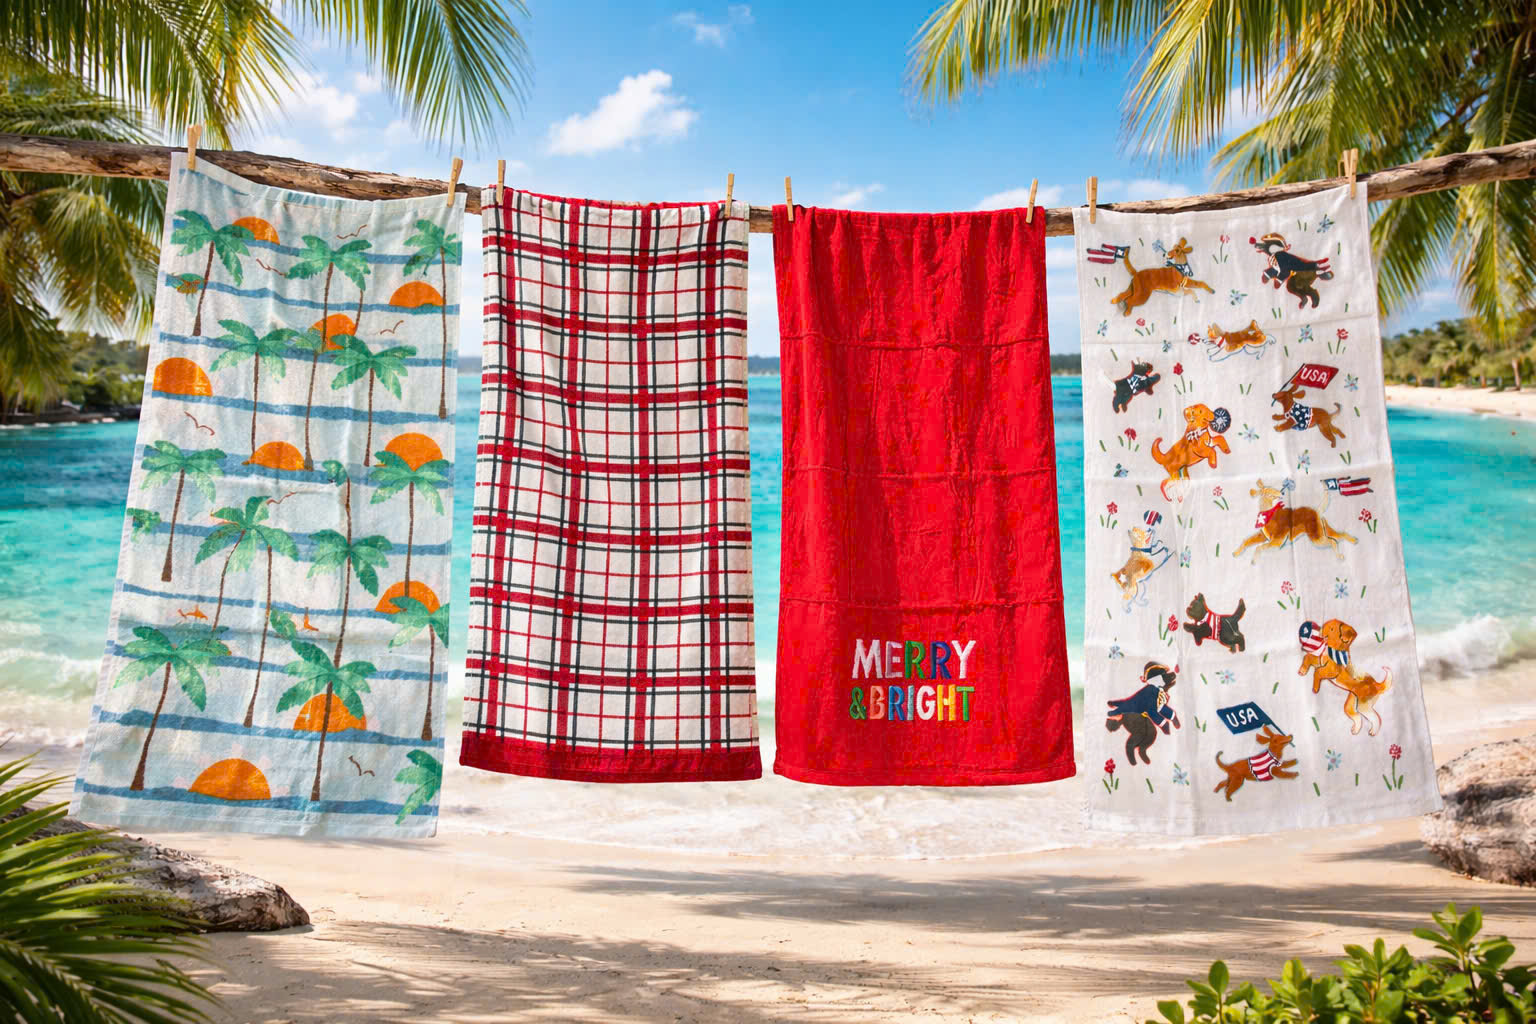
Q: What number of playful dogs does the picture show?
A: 12